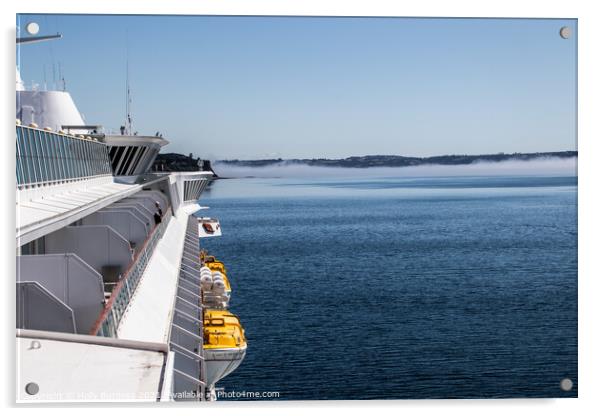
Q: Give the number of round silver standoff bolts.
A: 4